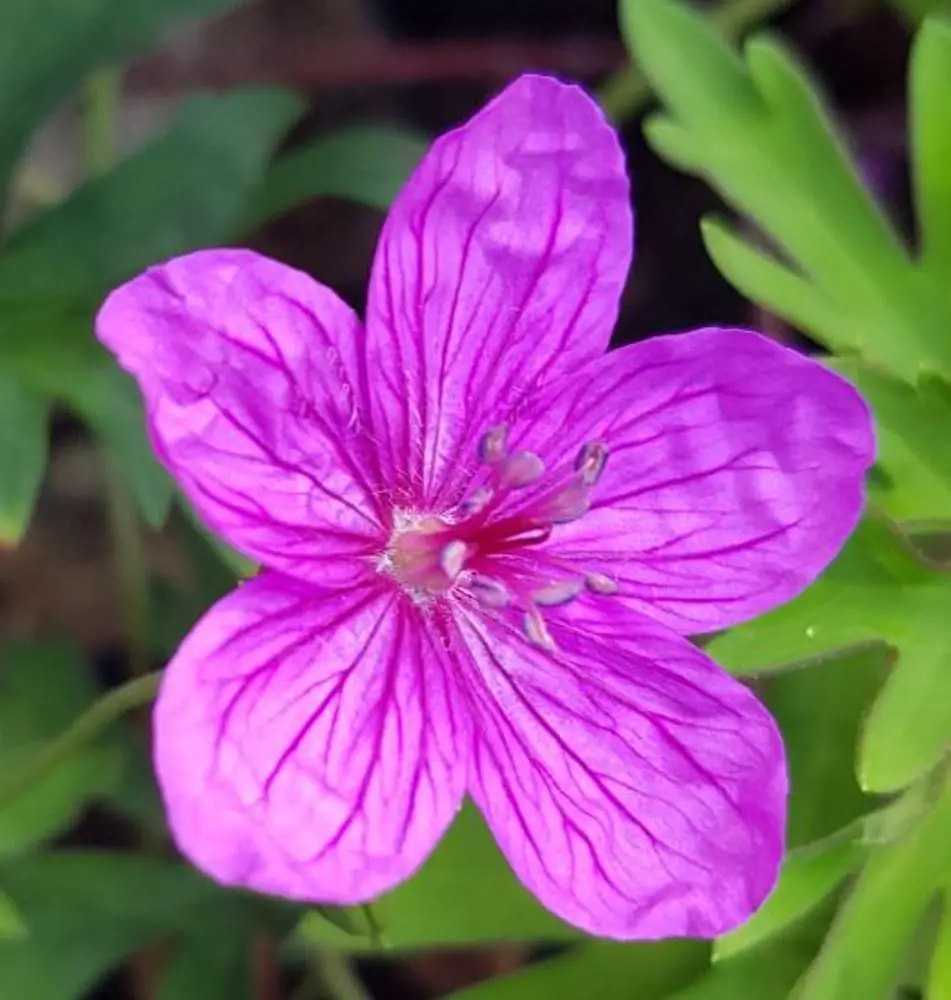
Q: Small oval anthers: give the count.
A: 10